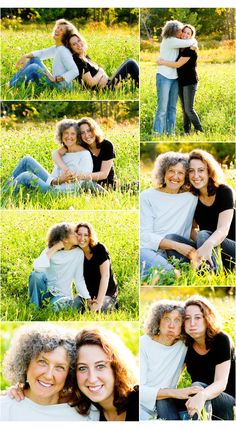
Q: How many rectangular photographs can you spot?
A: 7